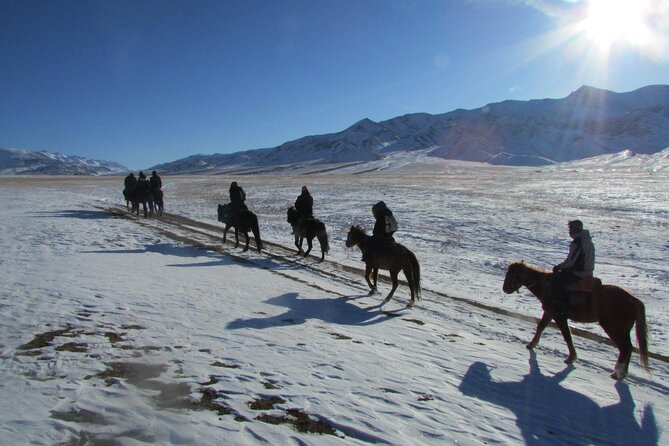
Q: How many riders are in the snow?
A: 7